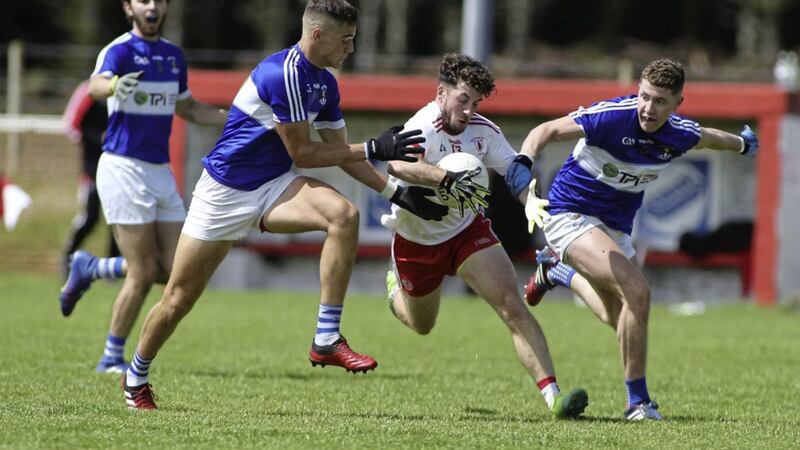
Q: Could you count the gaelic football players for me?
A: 4